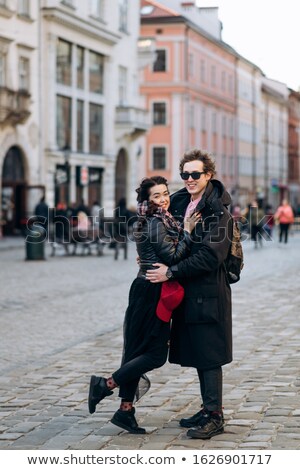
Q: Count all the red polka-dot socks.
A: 2